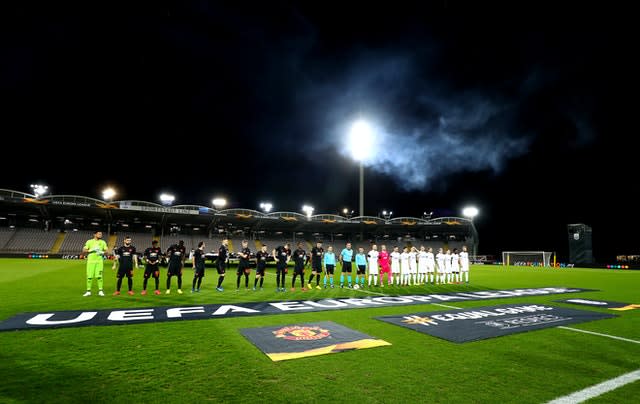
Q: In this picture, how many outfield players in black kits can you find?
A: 10